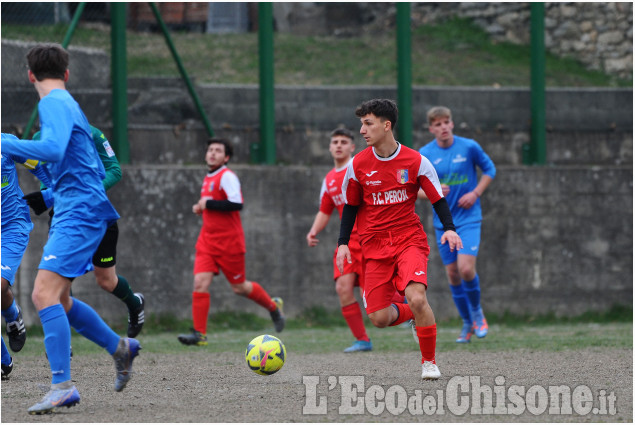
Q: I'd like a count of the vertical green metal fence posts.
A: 4